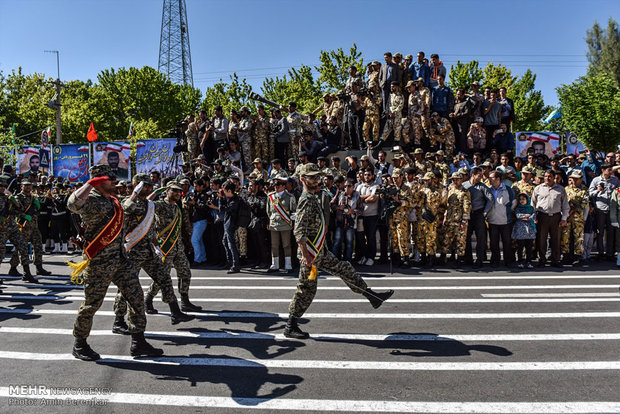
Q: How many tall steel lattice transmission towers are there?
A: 1